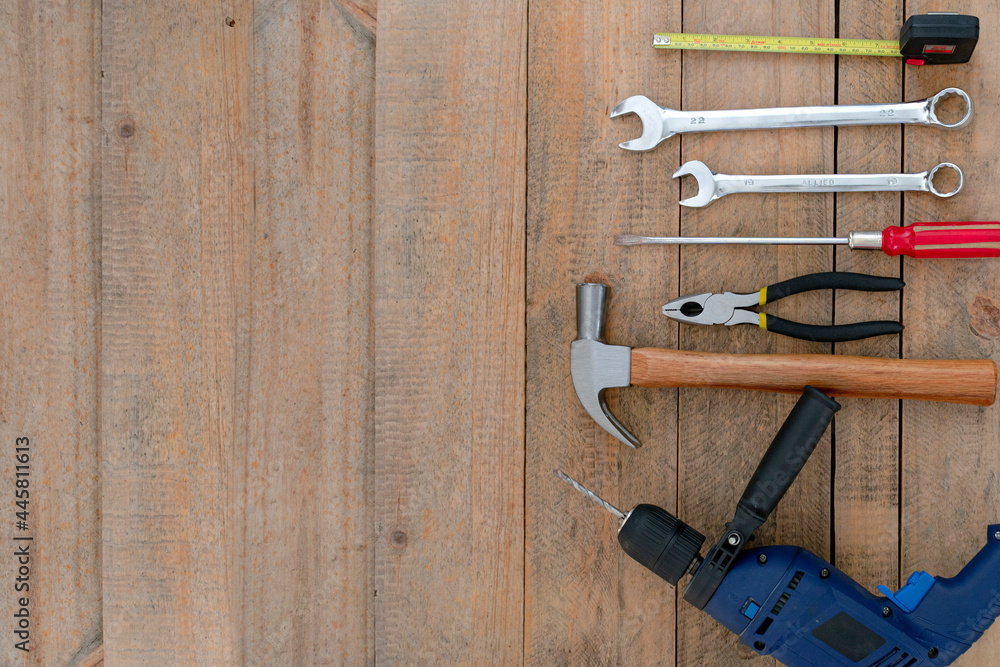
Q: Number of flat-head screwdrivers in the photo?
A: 1